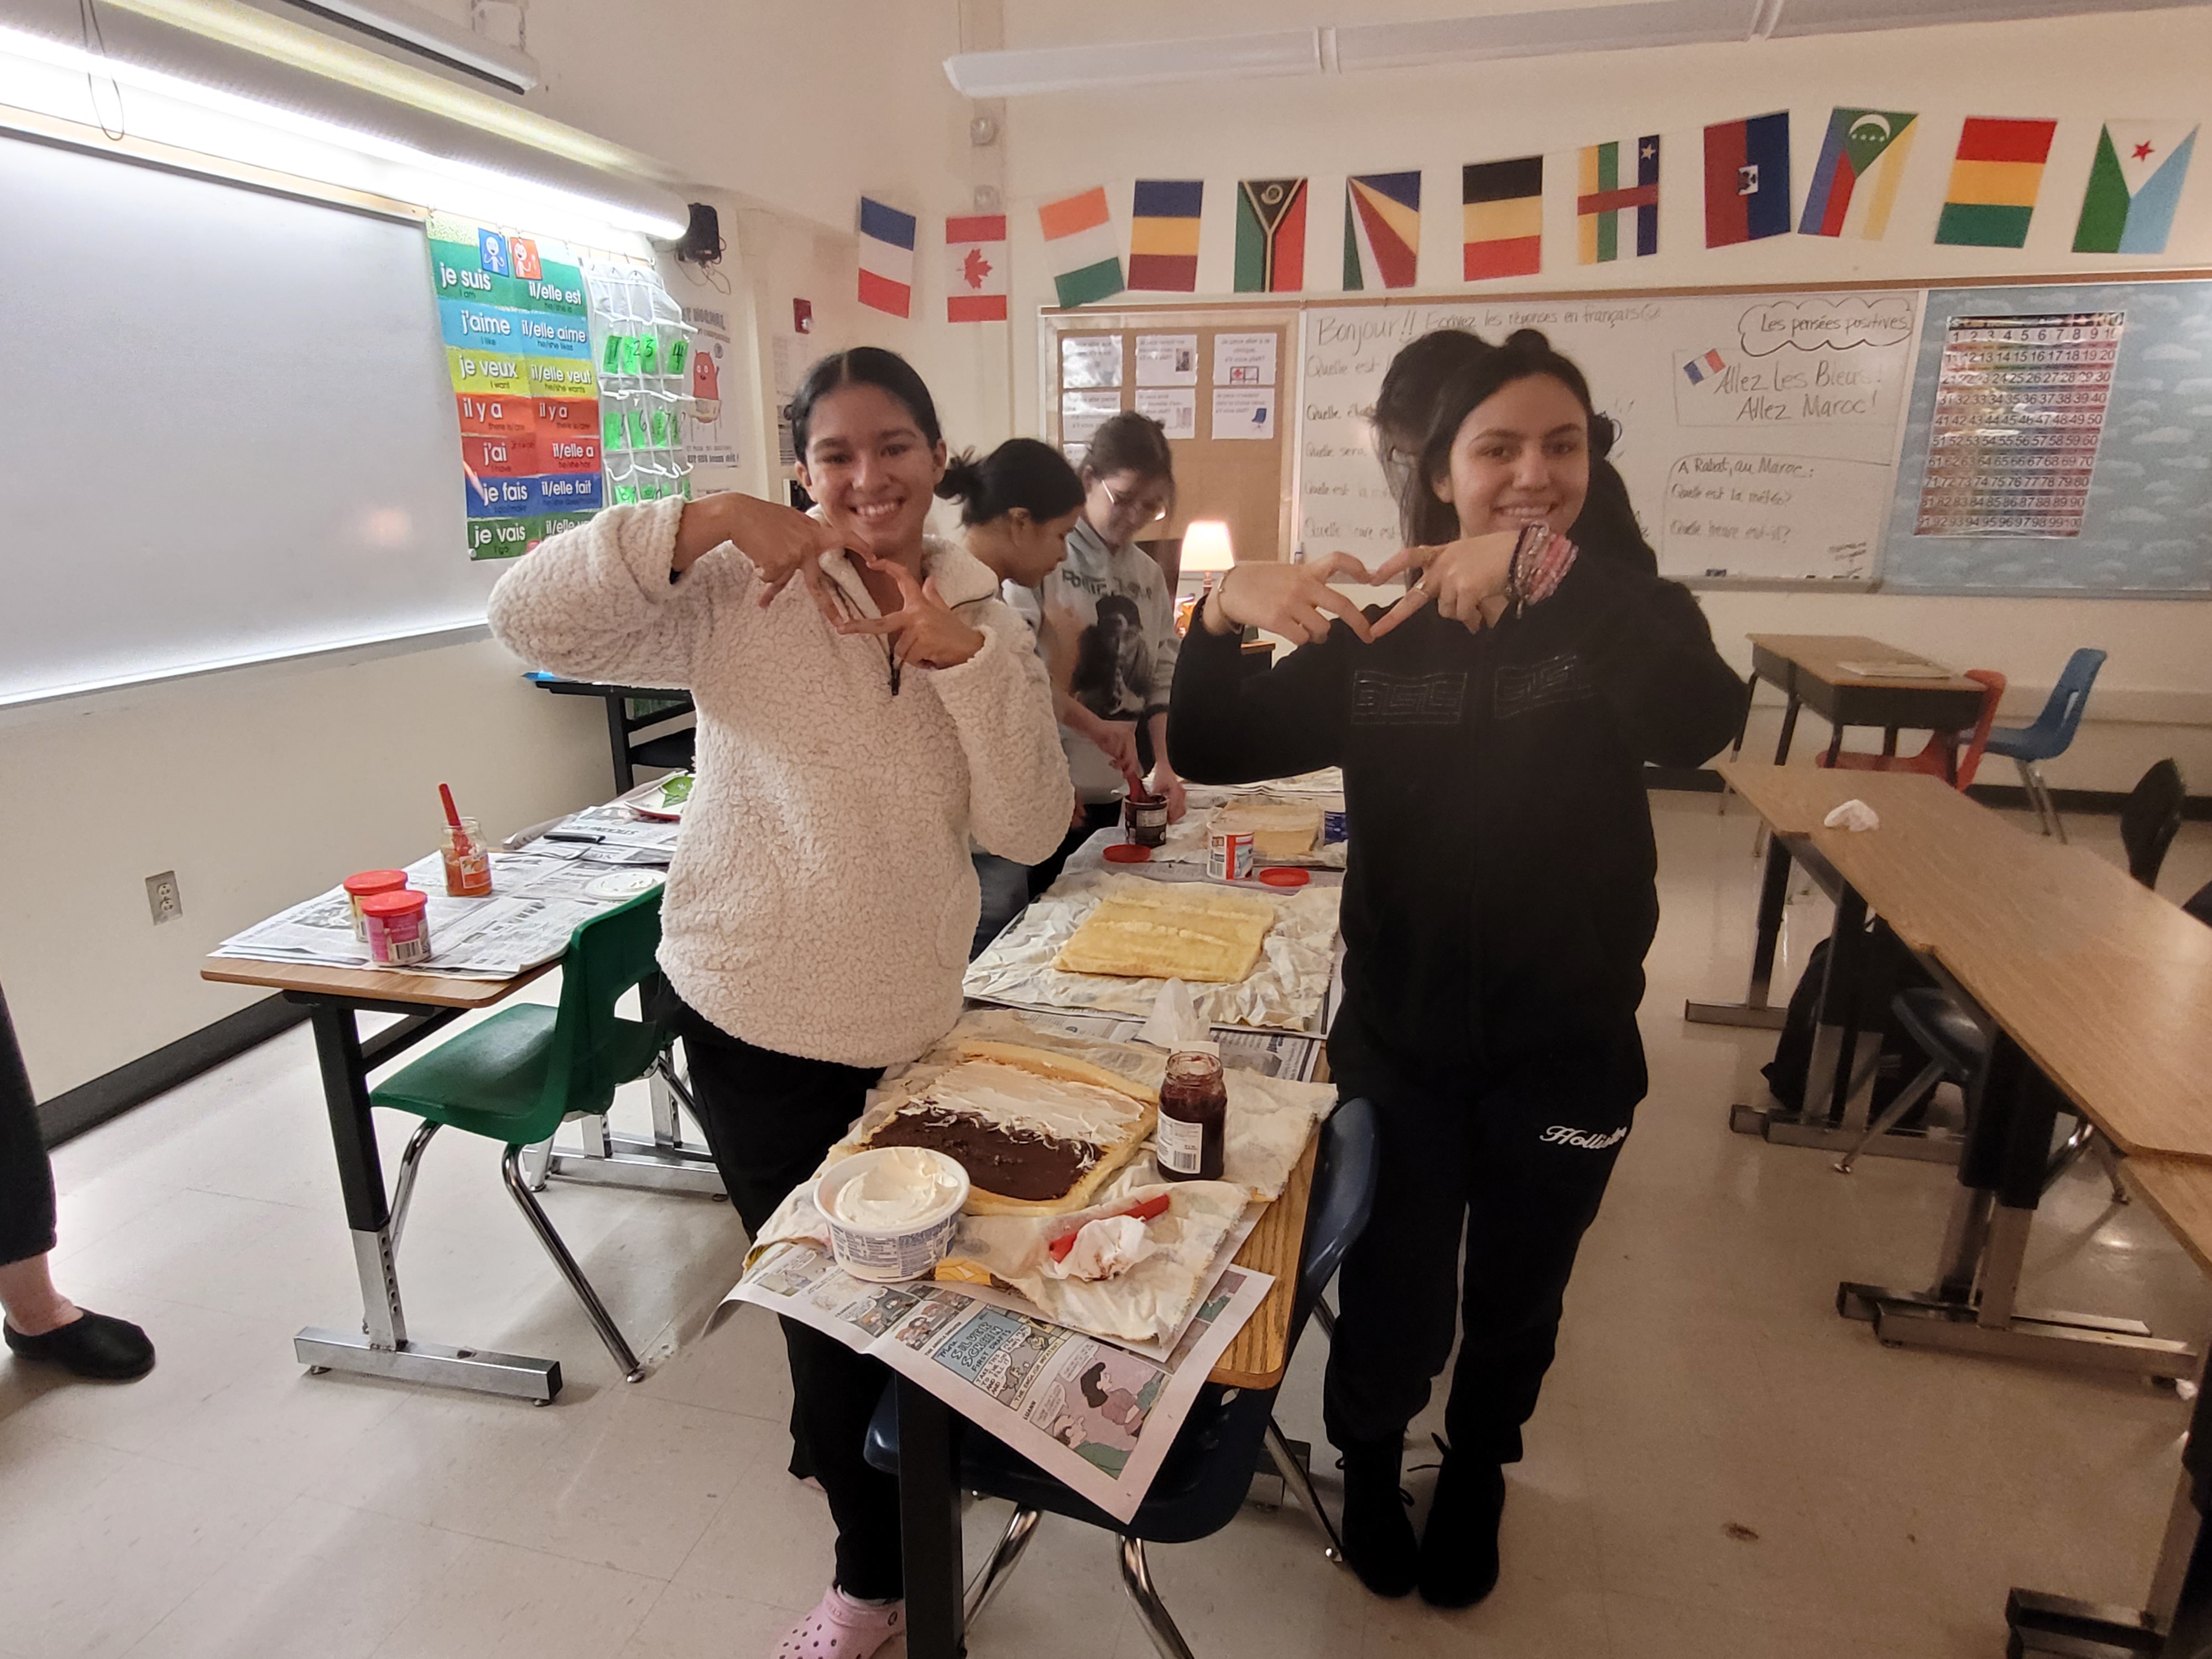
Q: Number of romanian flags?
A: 1